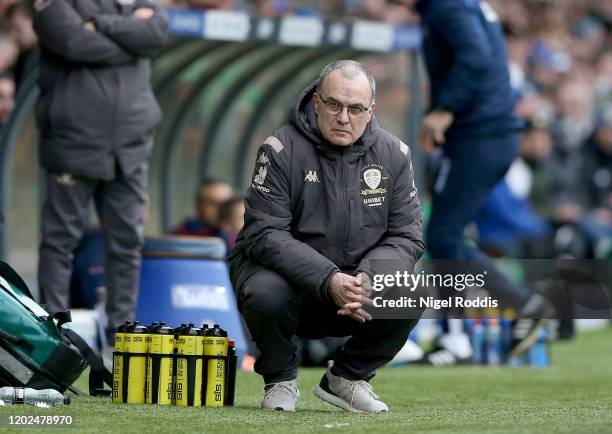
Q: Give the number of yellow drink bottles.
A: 8